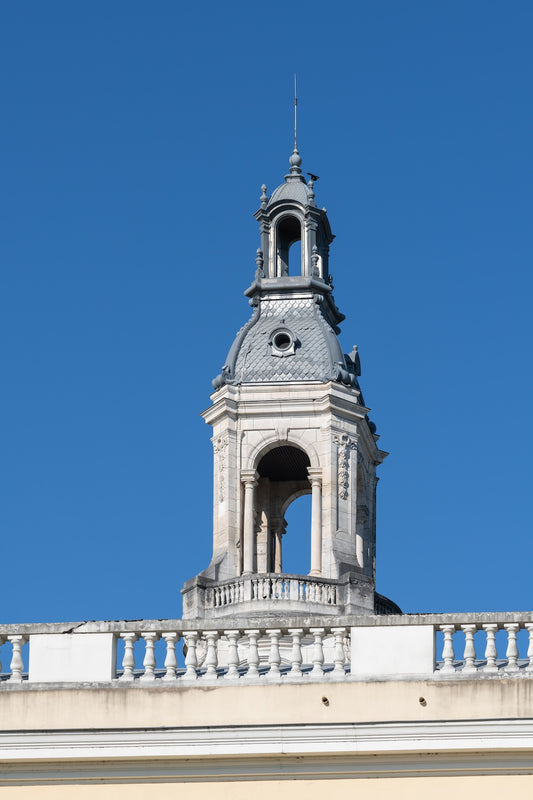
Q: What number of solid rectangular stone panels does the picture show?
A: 2